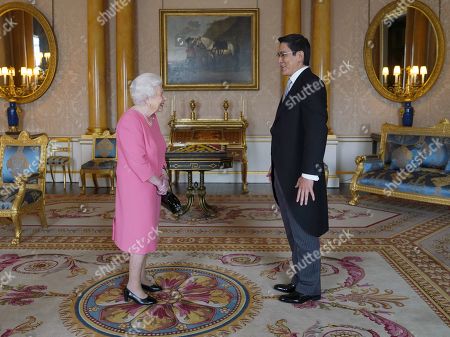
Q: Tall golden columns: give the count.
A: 4